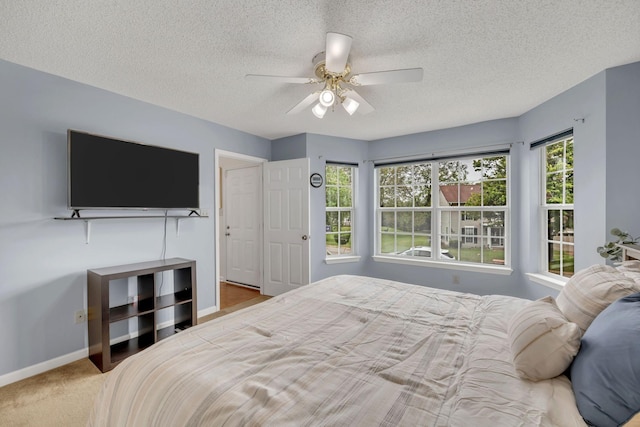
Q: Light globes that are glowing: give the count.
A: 3